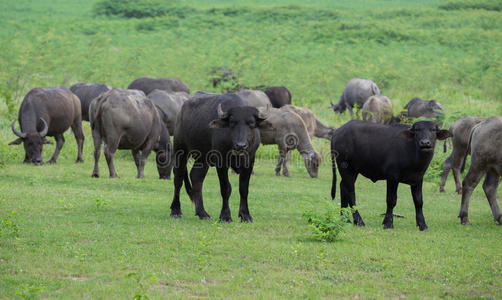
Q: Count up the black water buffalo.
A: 2